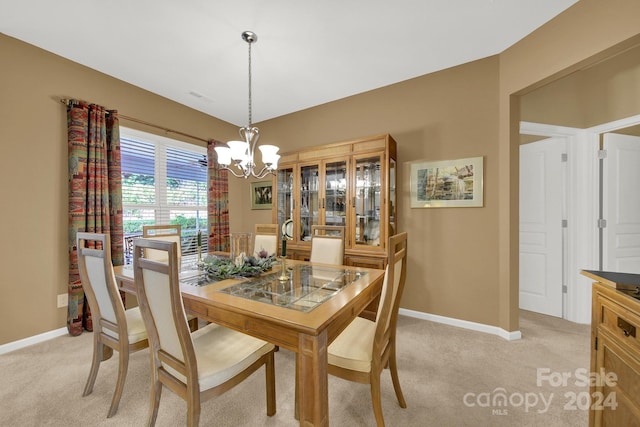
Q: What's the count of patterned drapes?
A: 2